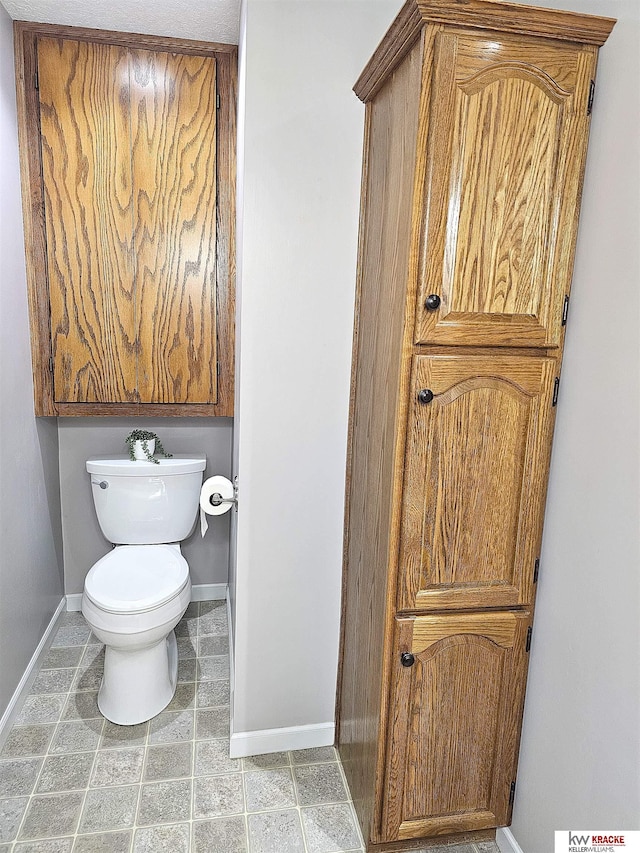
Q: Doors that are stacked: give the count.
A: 3